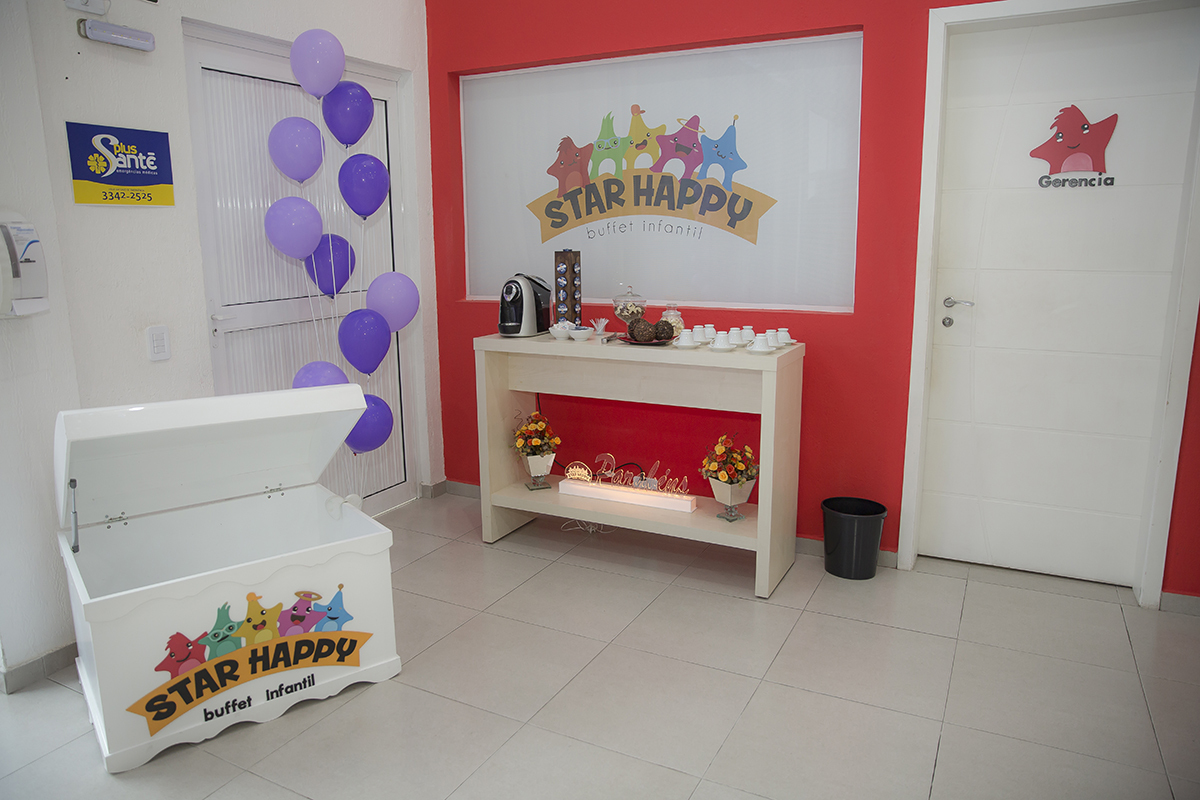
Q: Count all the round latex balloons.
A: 10